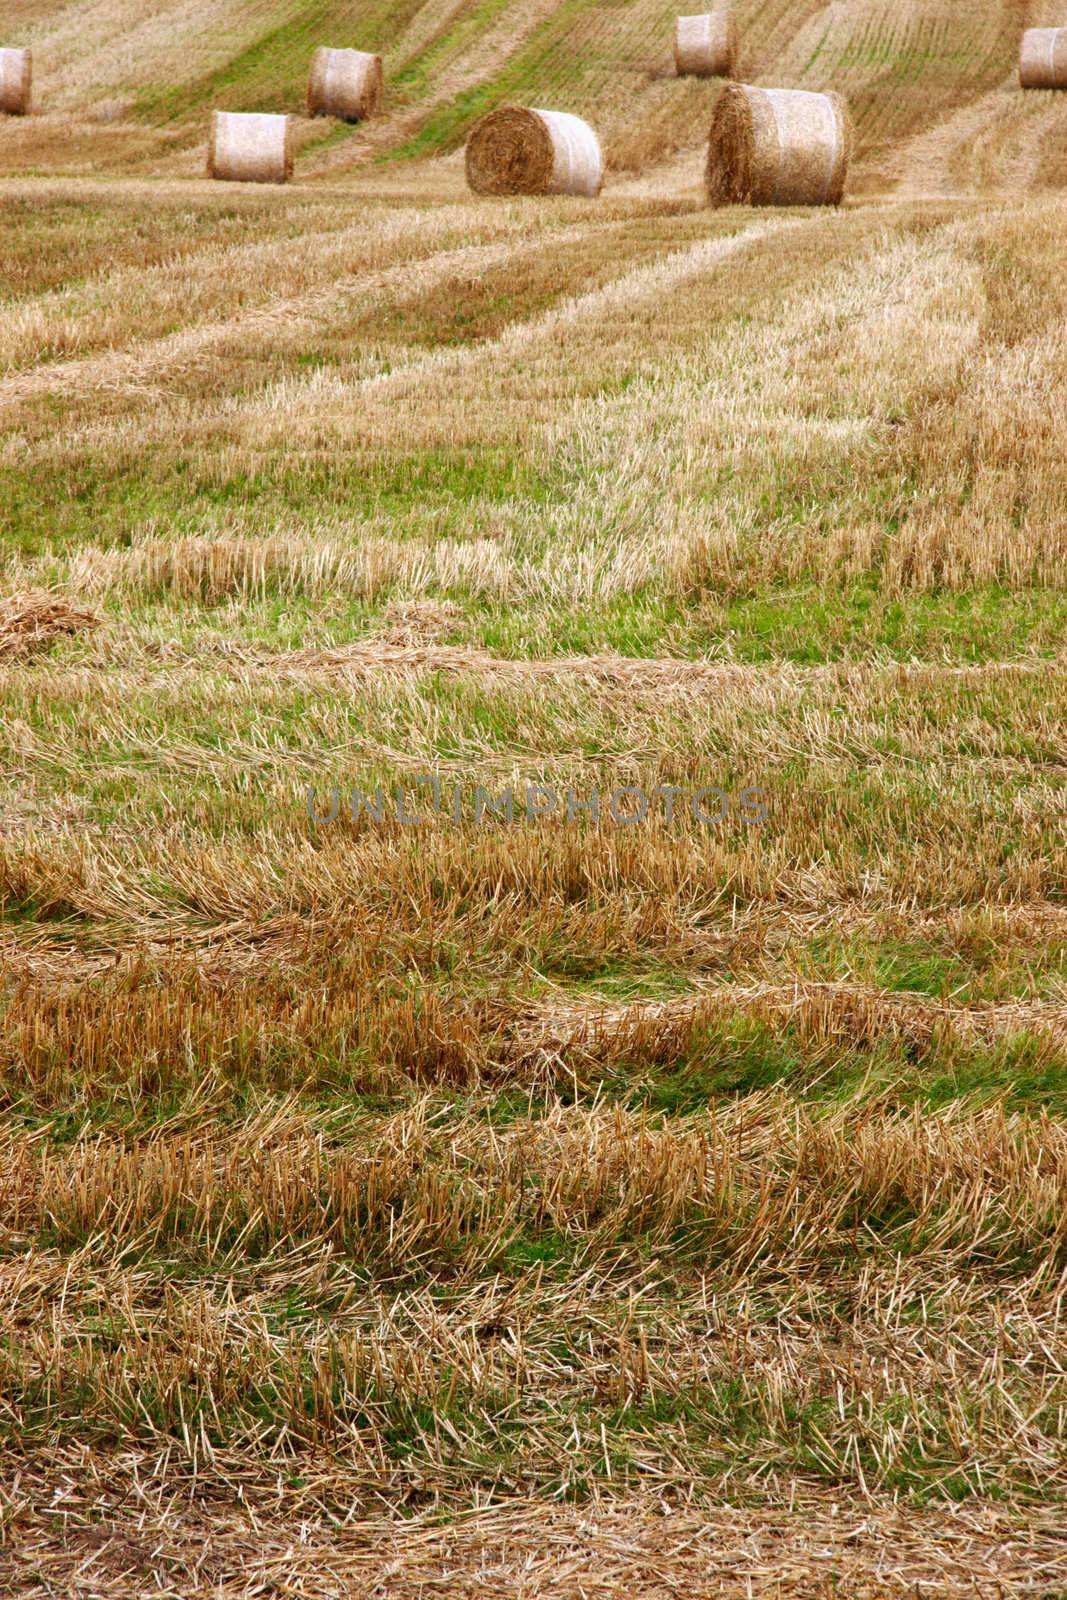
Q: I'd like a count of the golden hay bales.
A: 7